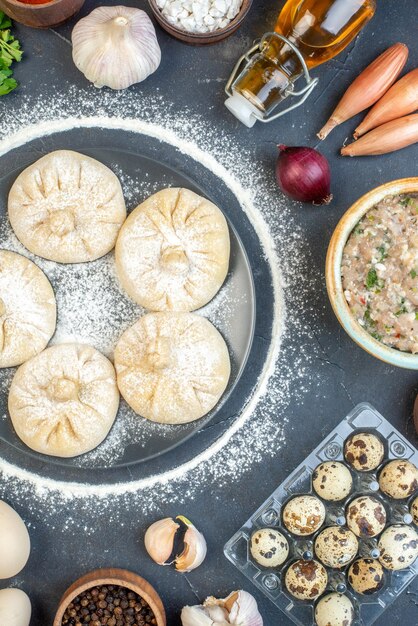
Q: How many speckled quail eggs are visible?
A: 12